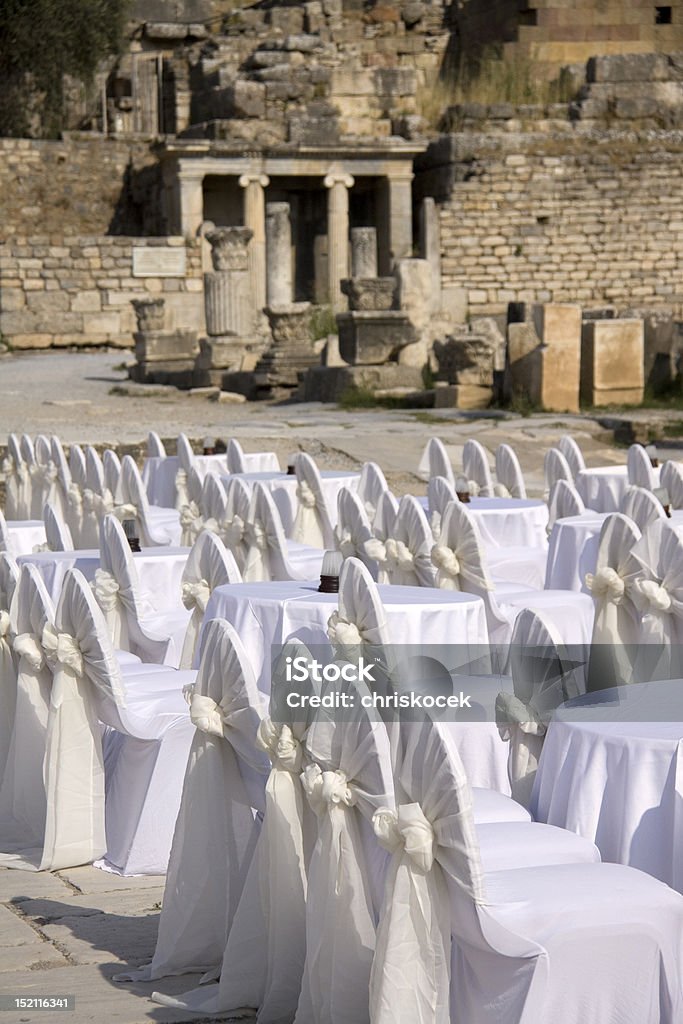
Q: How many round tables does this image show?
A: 9